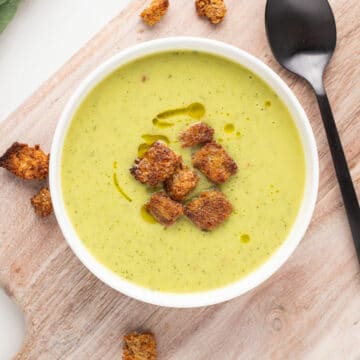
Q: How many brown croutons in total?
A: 11